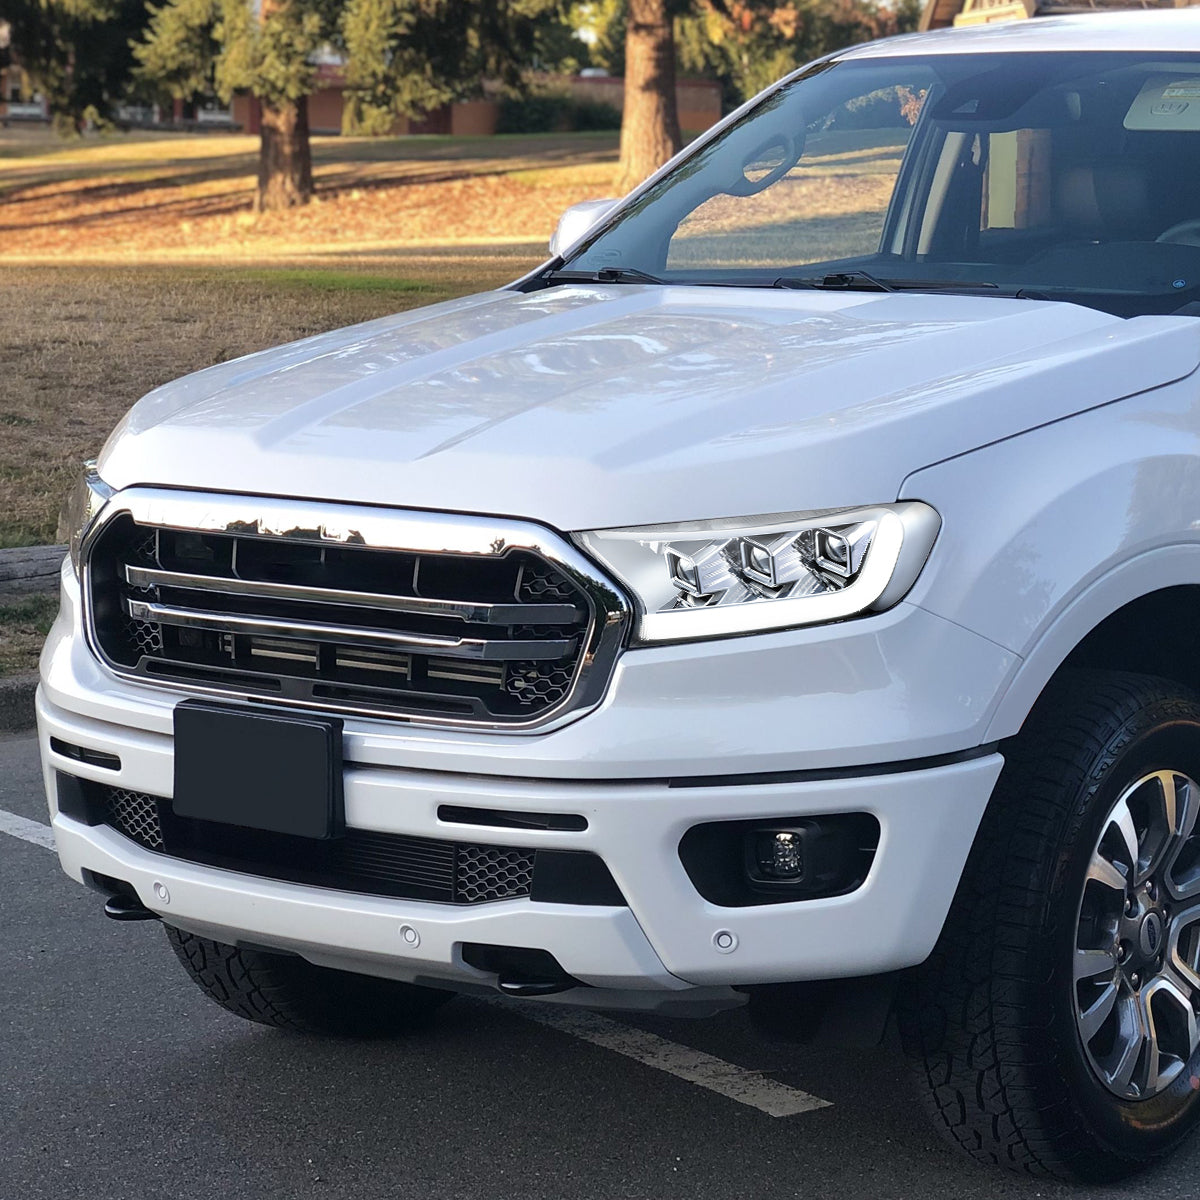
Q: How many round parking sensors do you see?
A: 3